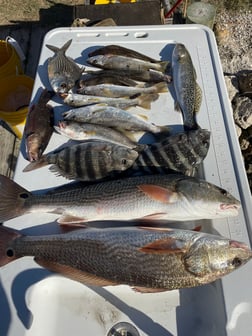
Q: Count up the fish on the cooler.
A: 15